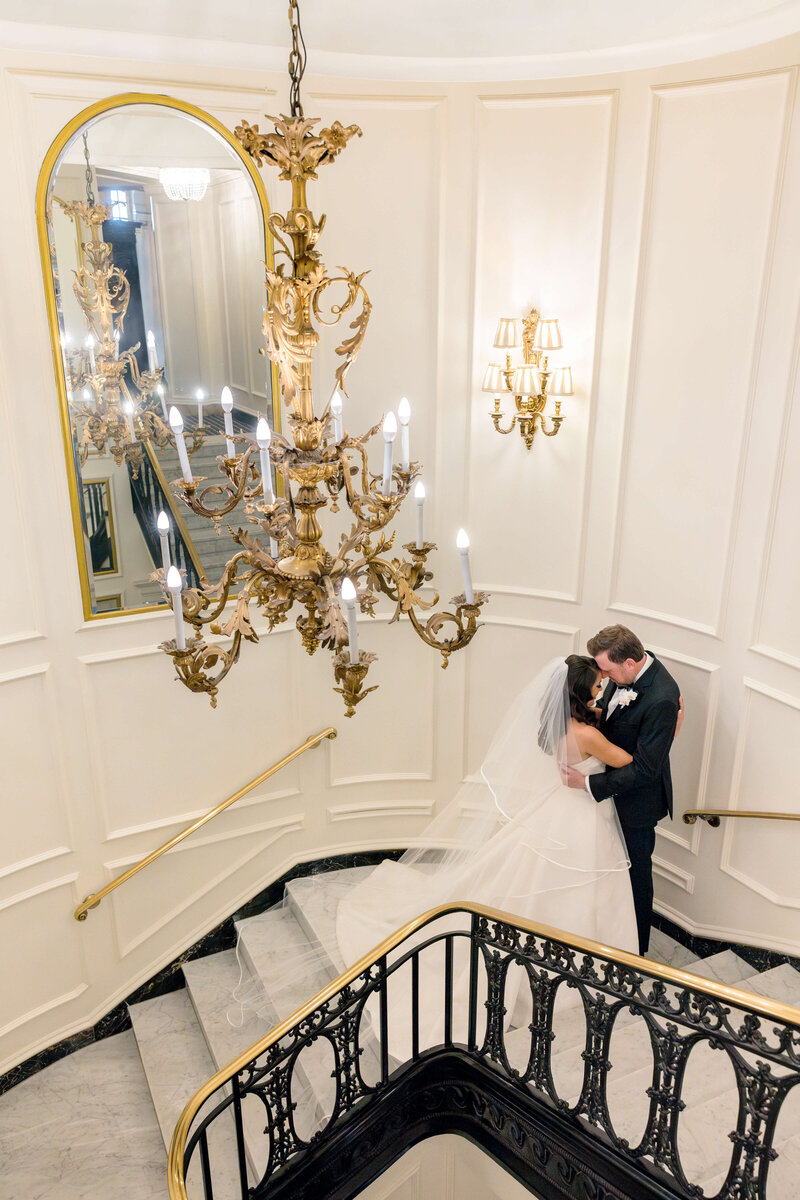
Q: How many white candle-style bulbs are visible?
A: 11